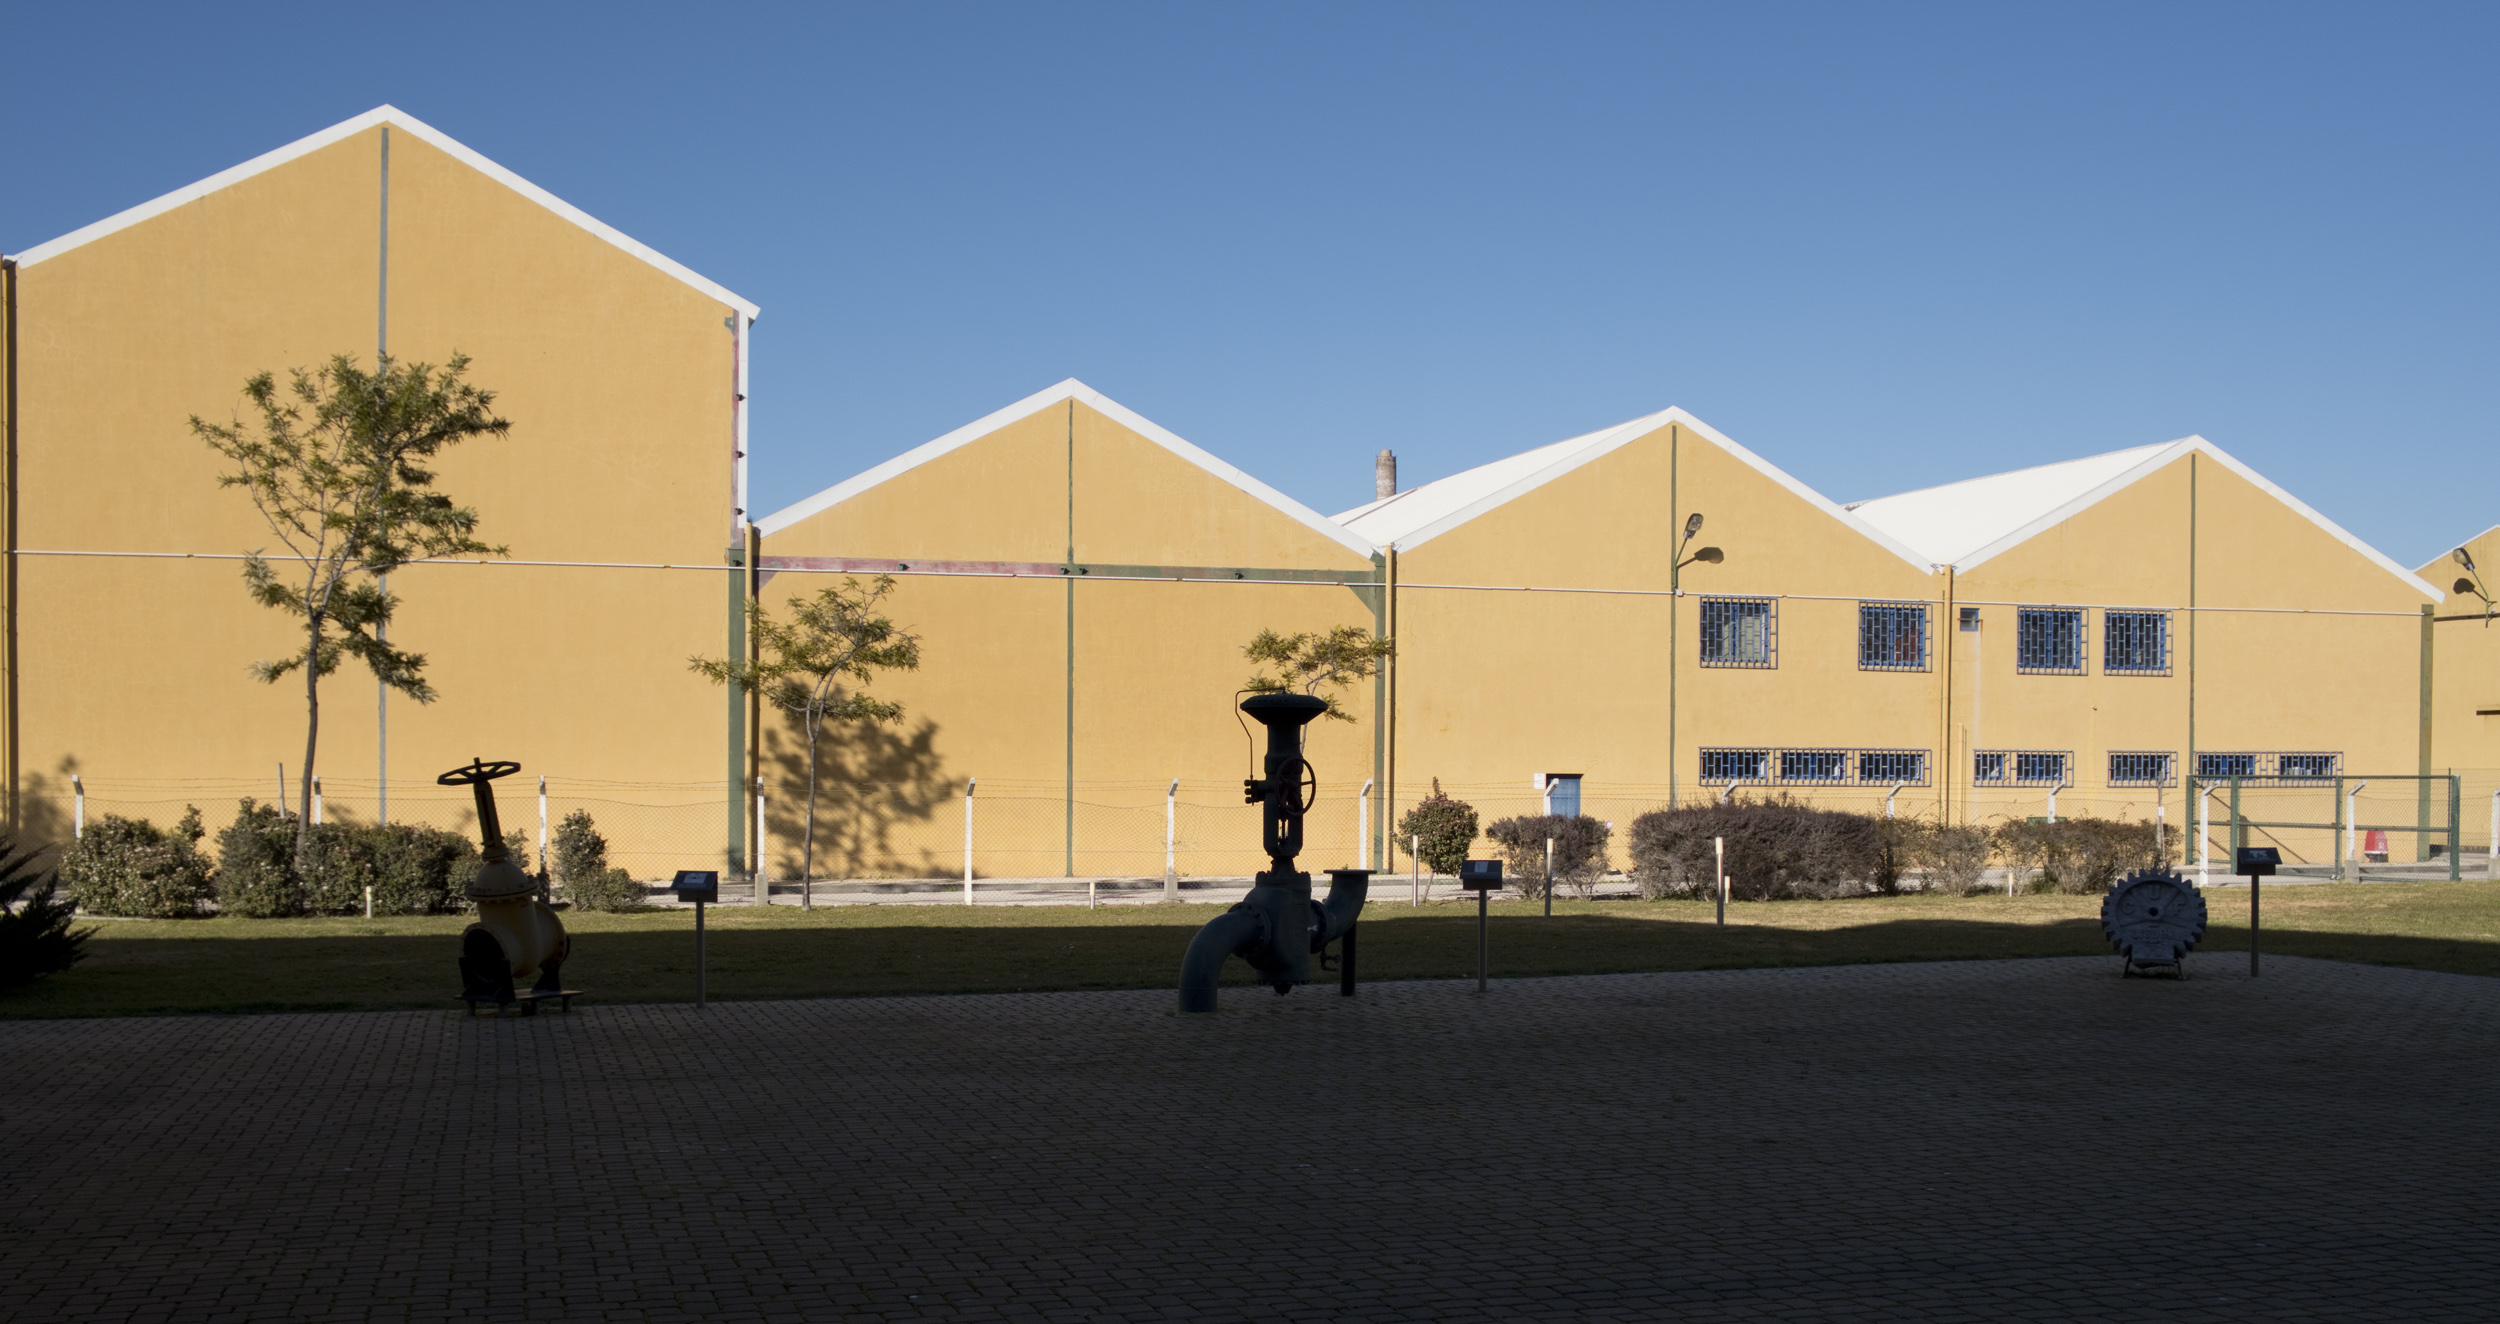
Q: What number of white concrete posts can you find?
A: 14